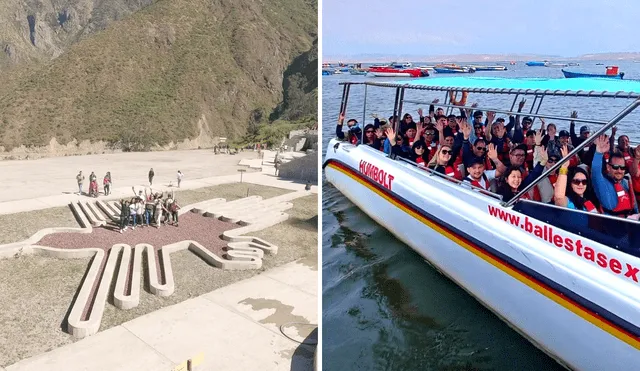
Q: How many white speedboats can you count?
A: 1